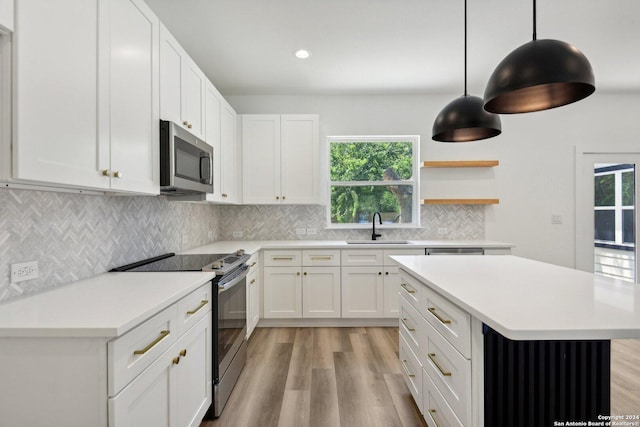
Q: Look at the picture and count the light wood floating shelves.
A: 2